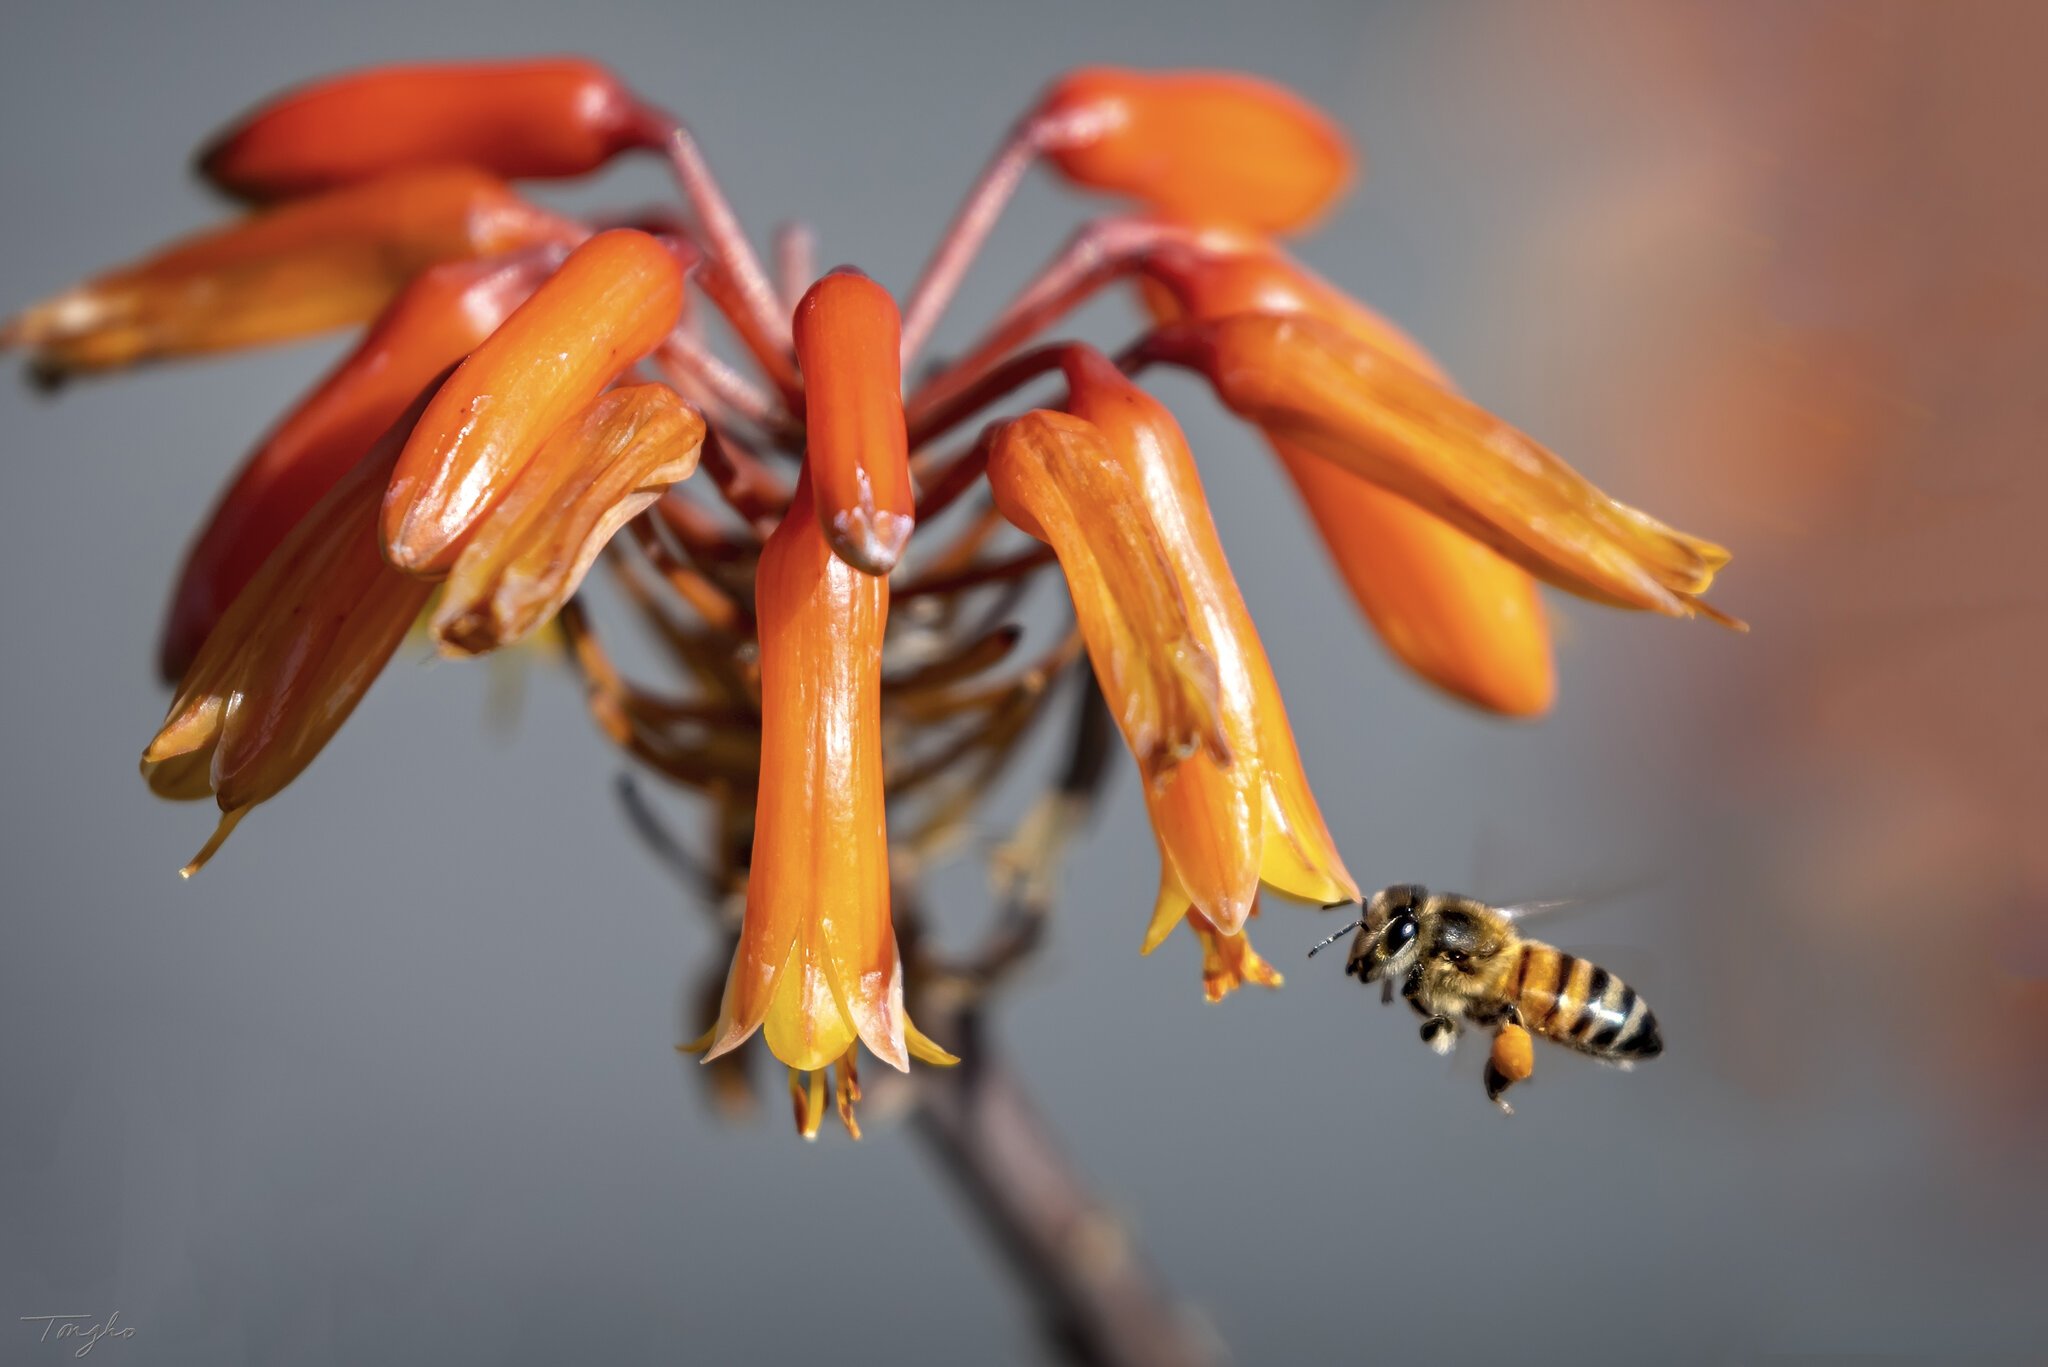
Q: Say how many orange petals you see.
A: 13